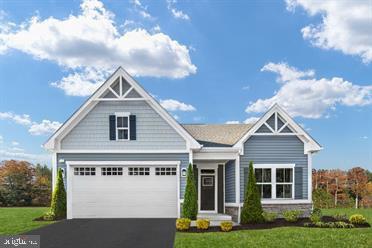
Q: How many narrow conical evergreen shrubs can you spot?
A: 3